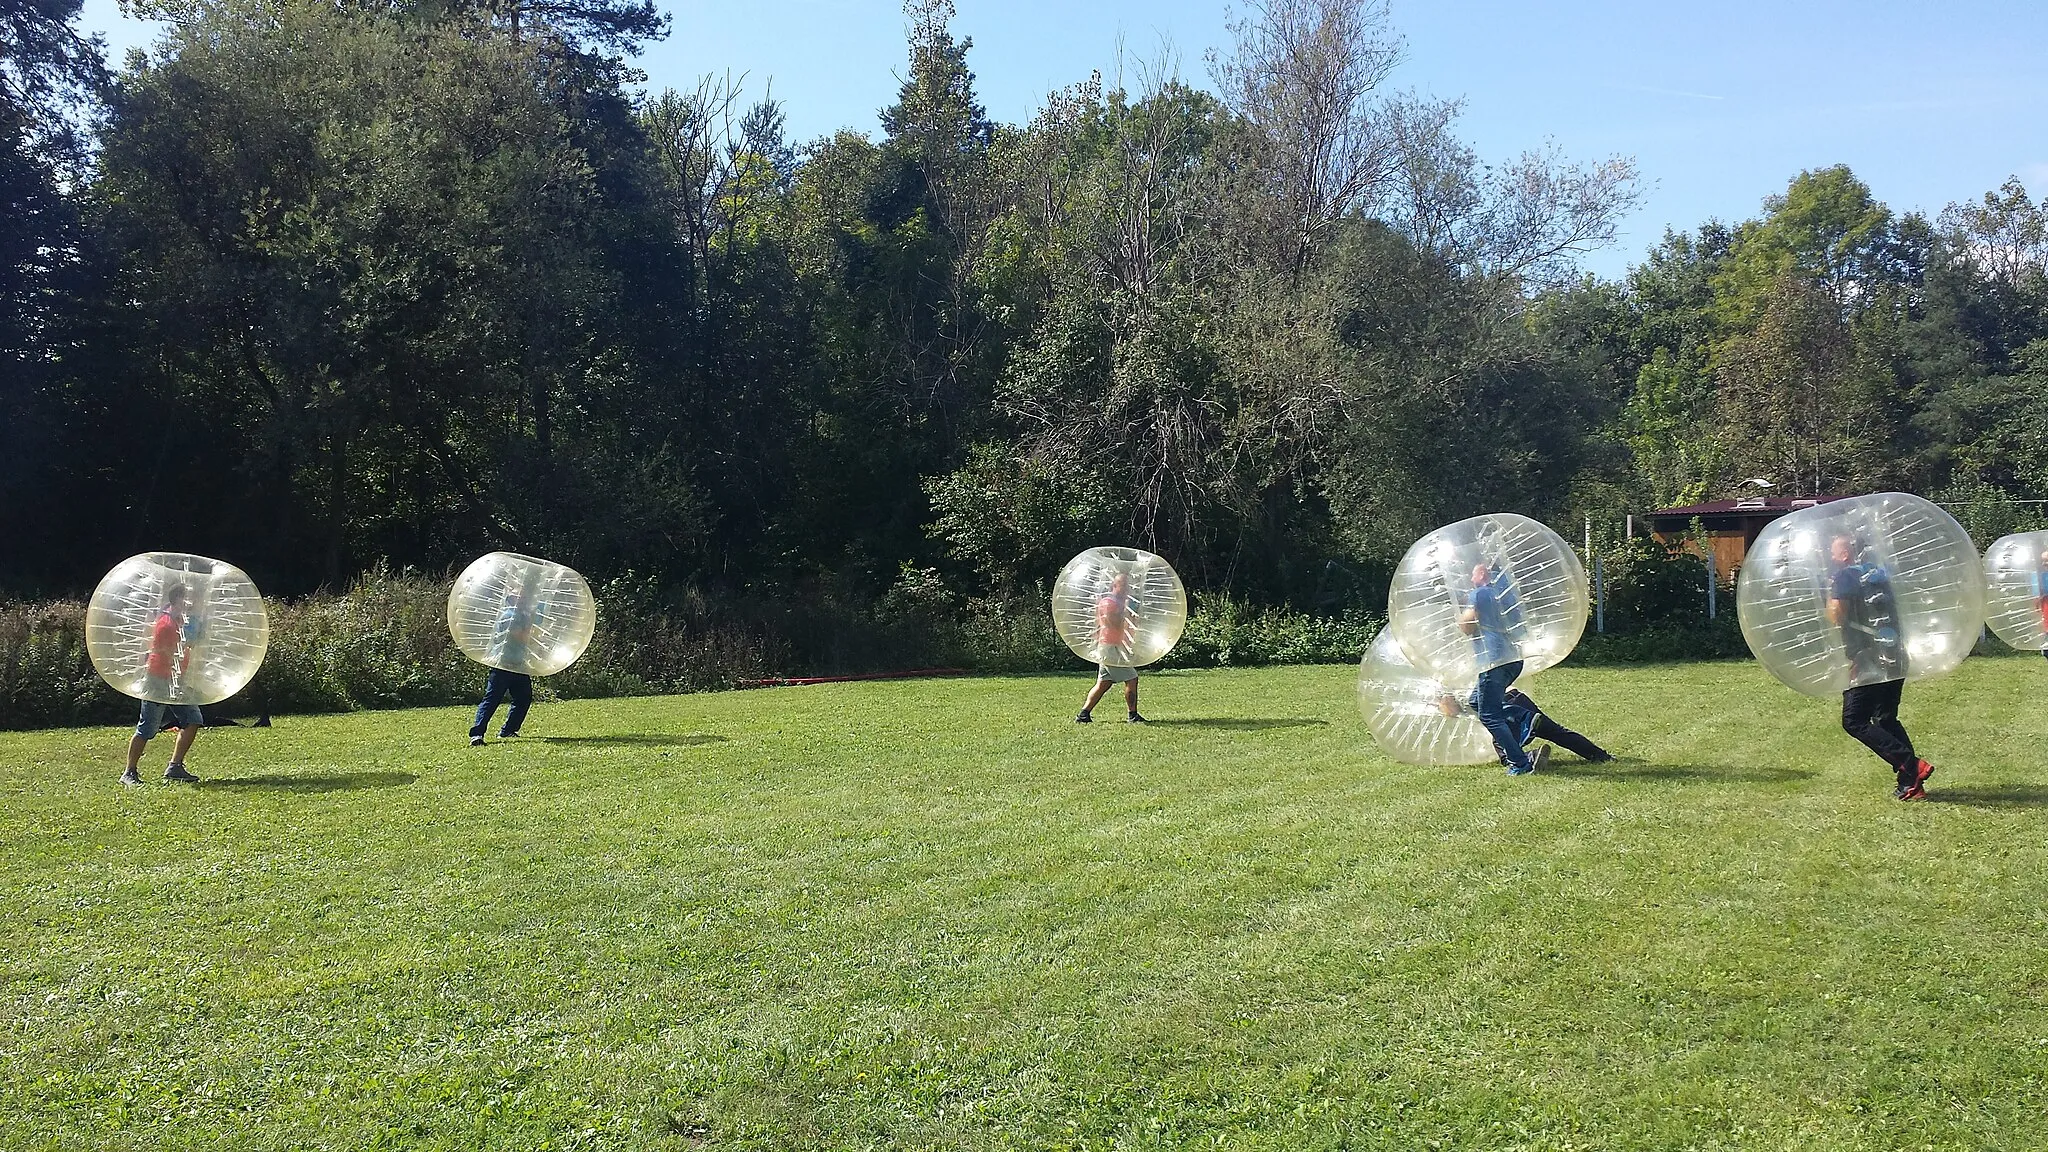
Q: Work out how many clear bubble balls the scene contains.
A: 7